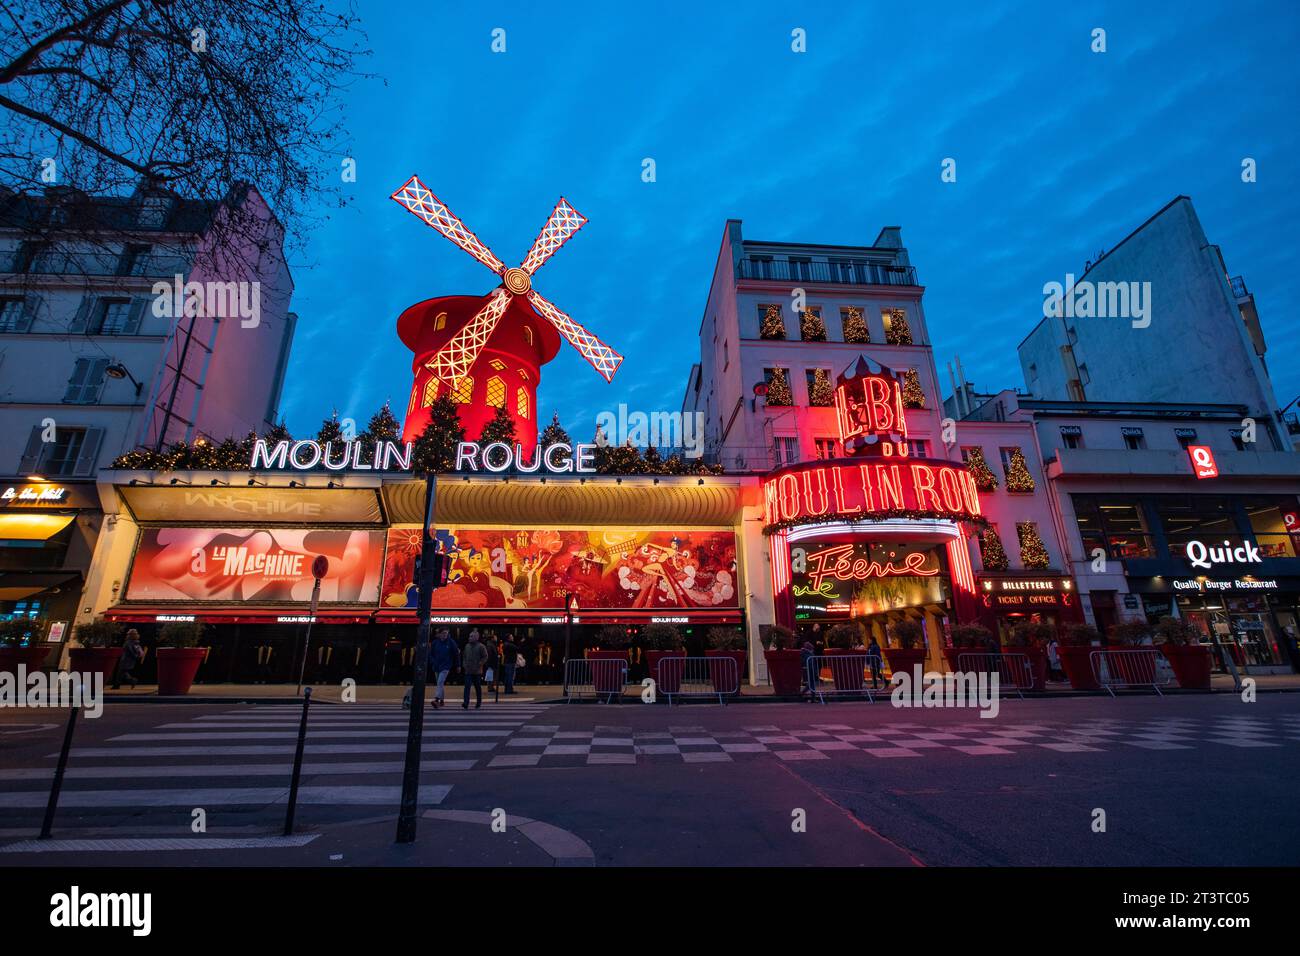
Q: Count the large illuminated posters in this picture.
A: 2